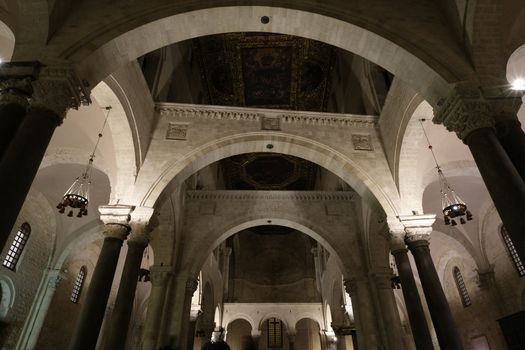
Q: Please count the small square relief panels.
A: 3